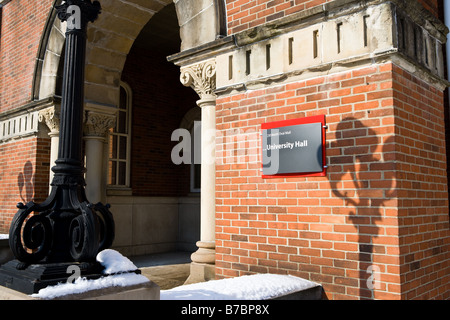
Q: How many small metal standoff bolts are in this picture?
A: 4